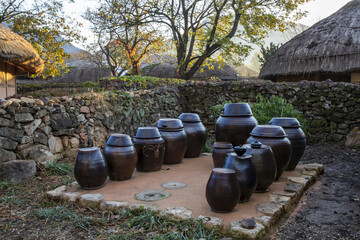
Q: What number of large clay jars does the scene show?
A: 12